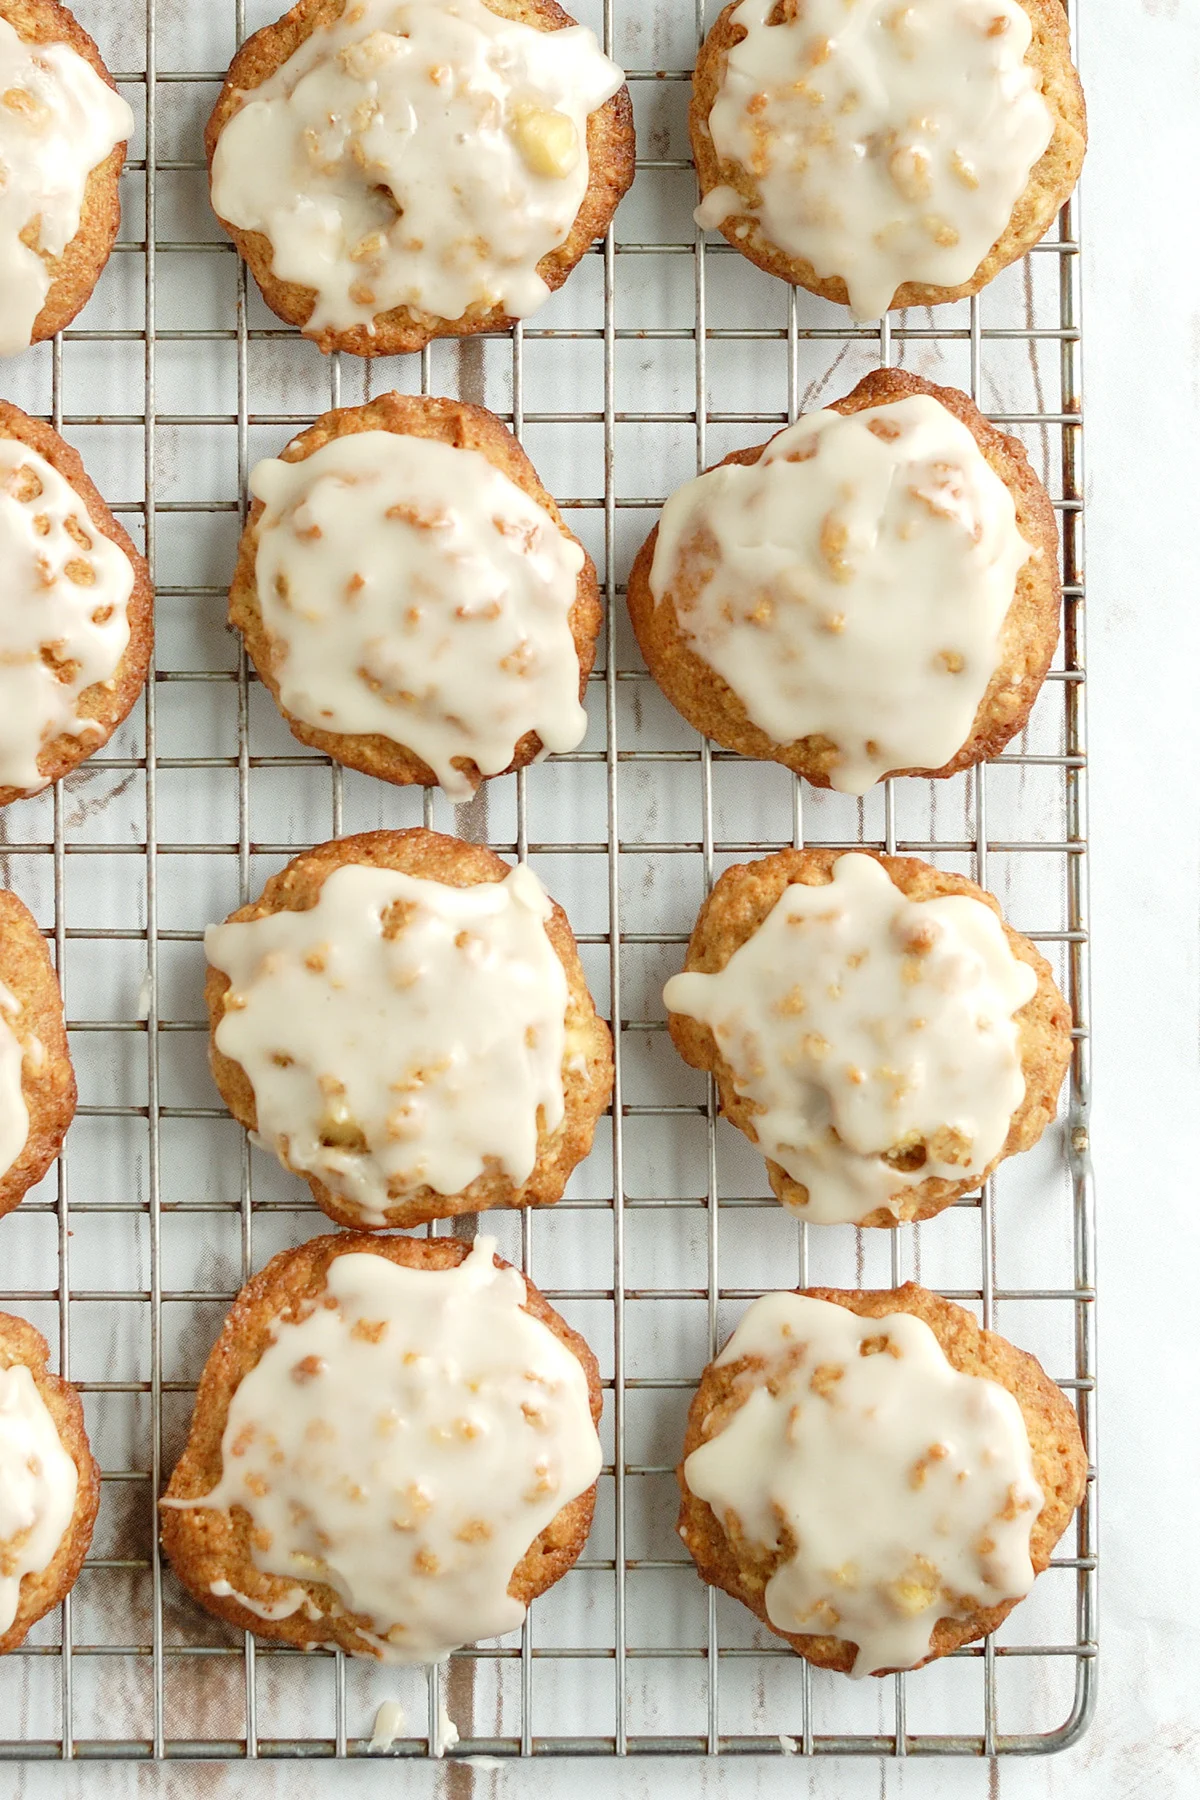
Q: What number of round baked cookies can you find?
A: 12